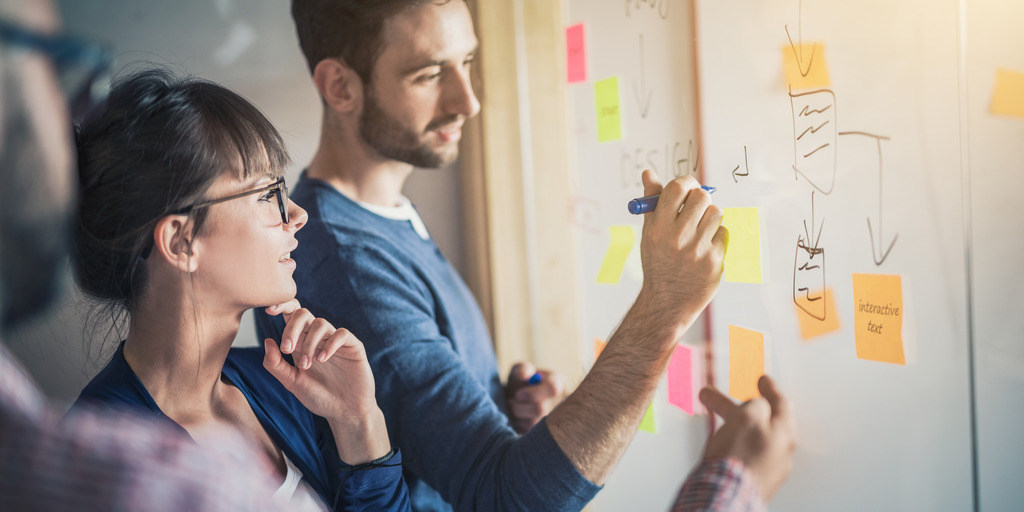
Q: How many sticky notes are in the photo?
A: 12